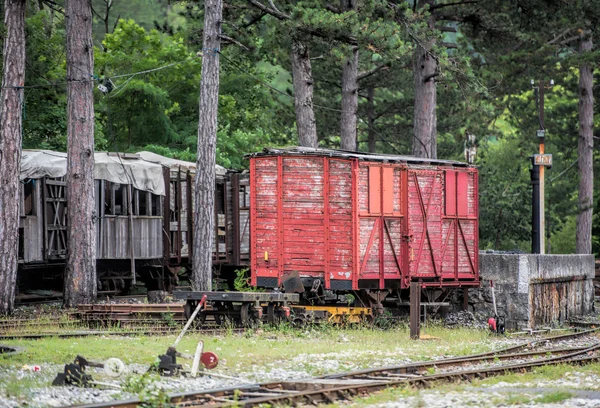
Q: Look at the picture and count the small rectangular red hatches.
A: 4